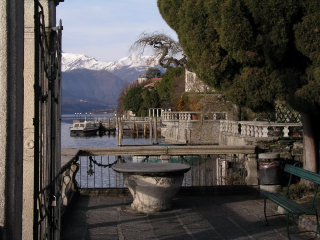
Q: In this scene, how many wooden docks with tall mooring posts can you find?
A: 1